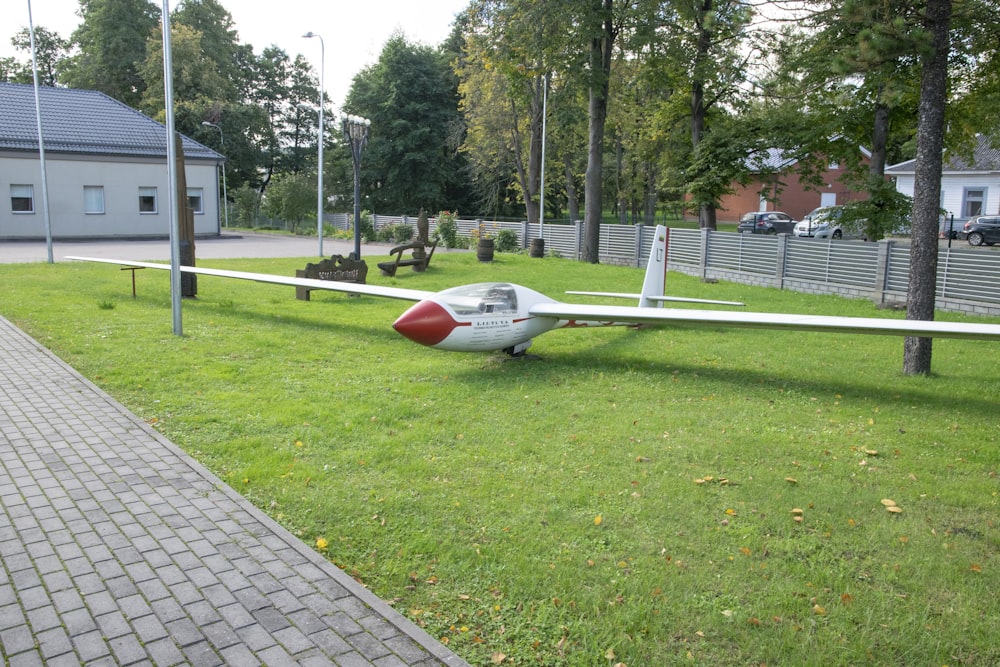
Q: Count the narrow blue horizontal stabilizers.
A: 0